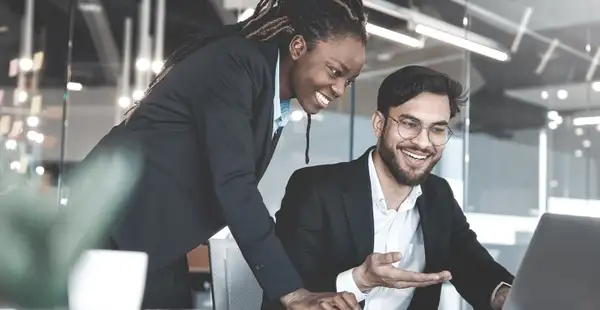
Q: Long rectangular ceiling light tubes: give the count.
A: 2